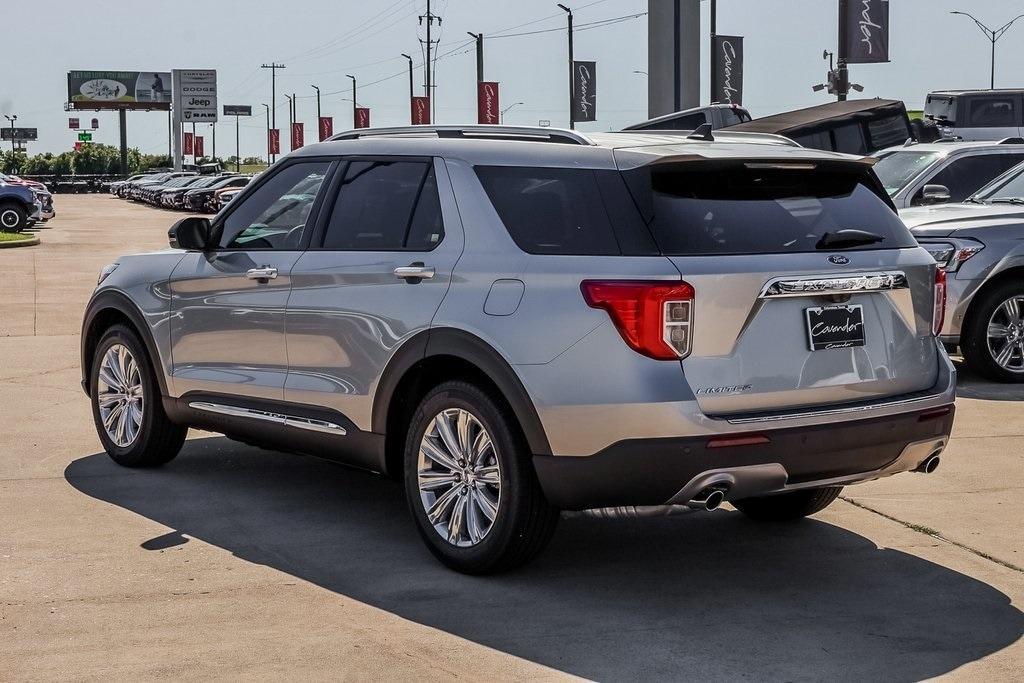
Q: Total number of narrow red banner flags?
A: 8